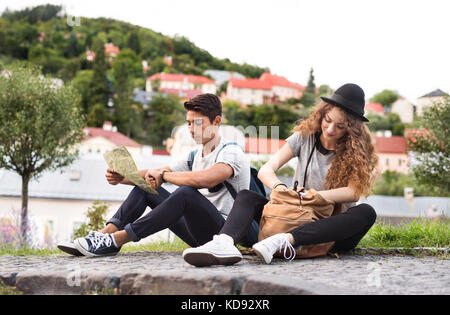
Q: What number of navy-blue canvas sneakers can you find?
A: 2